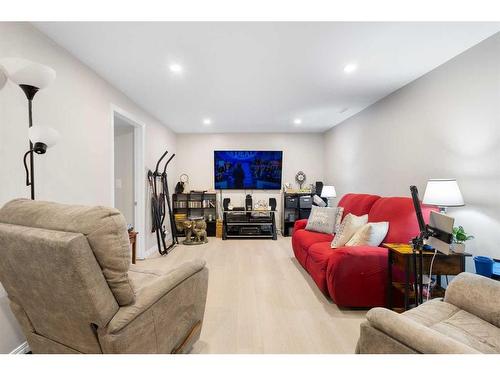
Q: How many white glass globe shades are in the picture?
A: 2